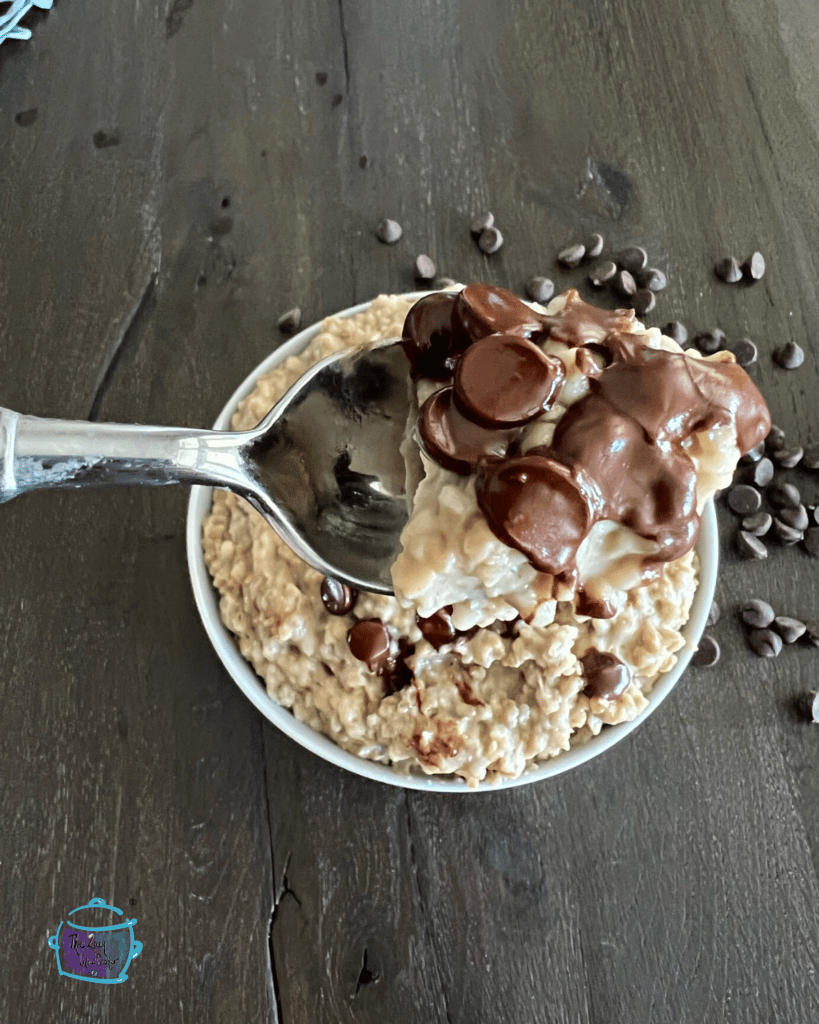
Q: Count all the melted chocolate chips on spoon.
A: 5